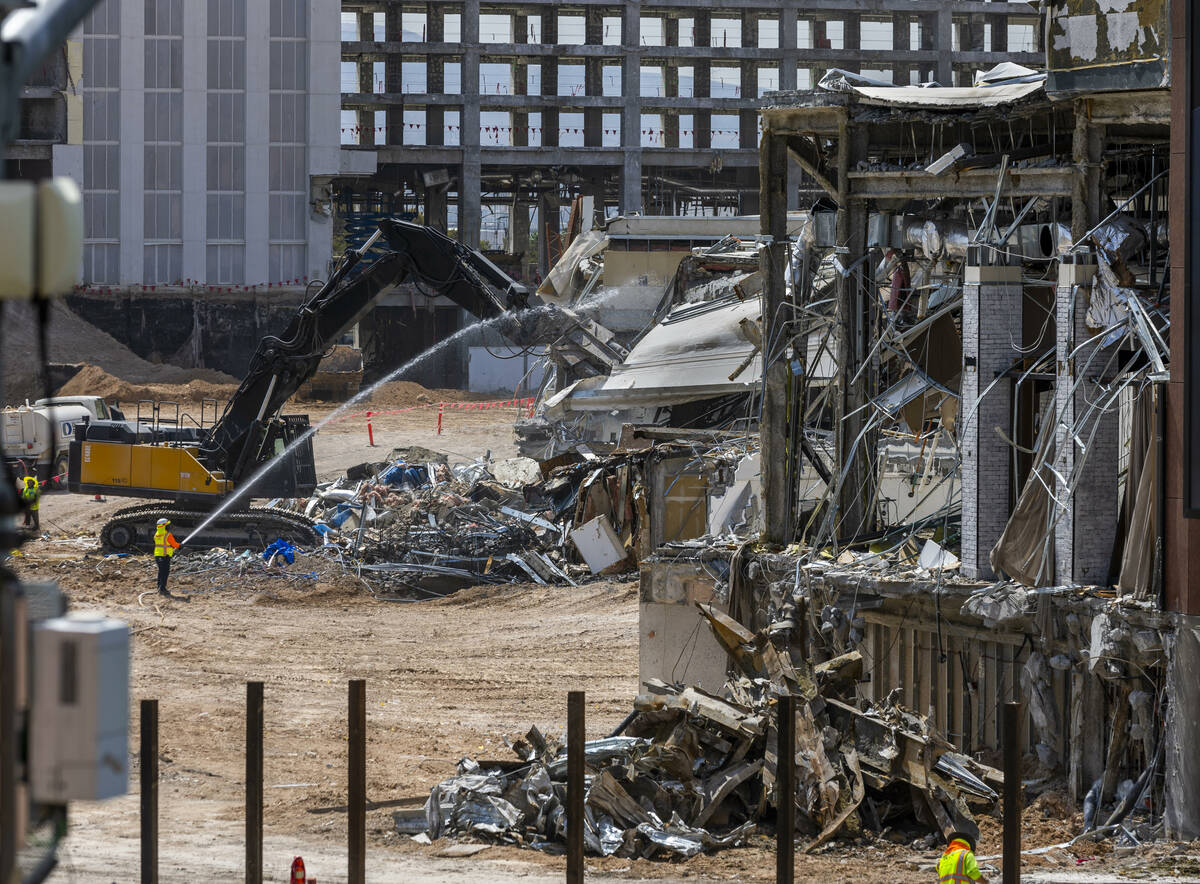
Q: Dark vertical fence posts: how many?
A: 6